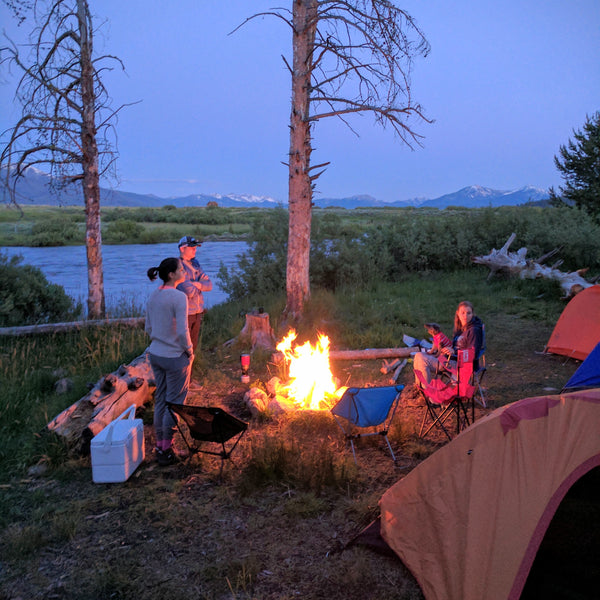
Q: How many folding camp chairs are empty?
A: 3